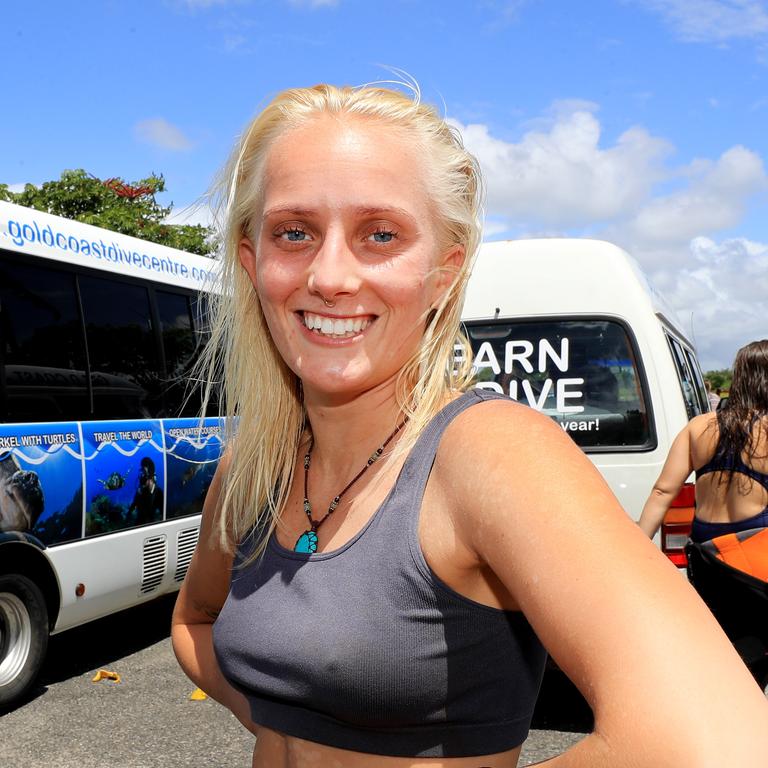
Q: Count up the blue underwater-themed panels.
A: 3